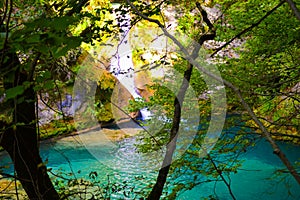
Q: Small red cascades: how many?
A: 0